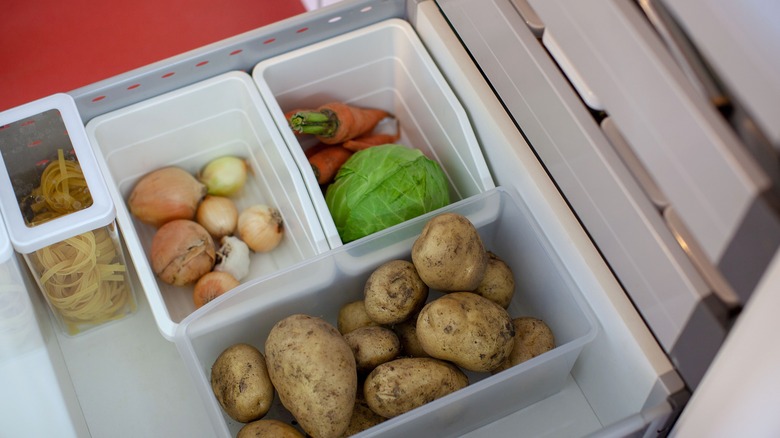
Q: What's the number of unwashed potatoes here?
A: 13